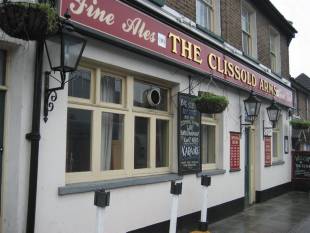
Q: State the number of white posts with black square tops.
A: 3